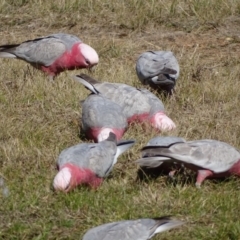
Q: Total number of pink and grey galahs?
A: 8